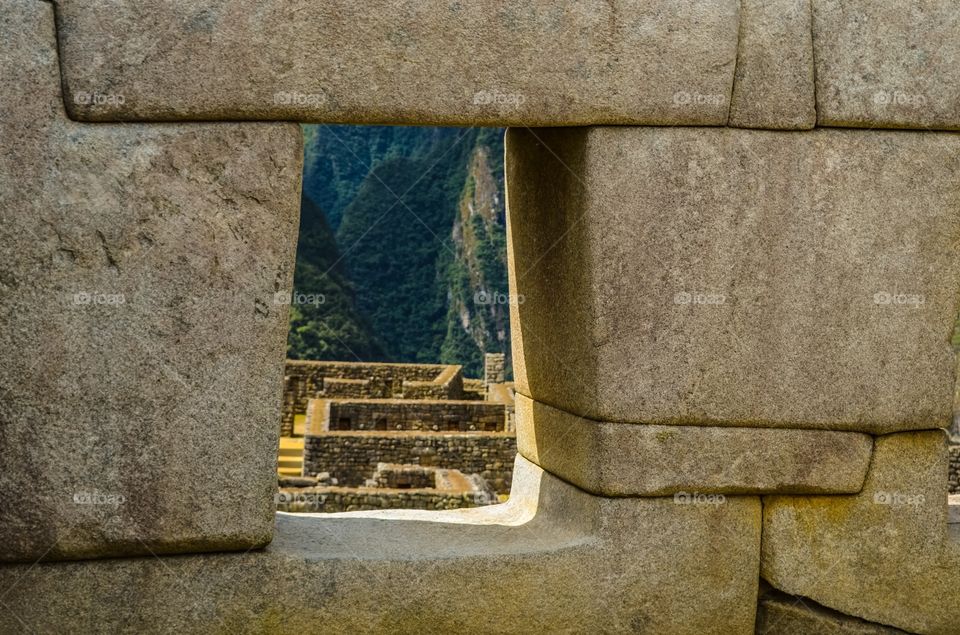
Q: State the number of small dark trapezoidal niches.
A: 4